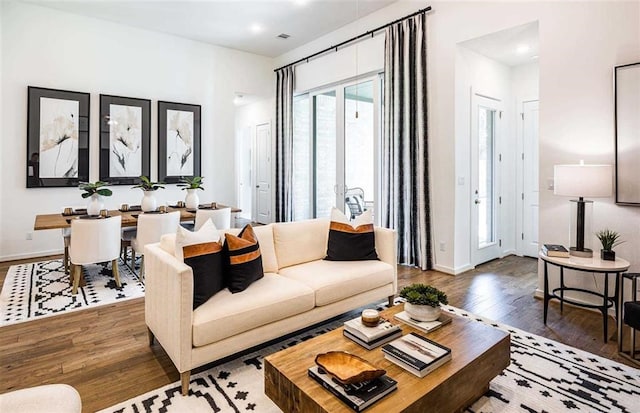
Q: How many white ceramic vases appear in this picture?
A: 3